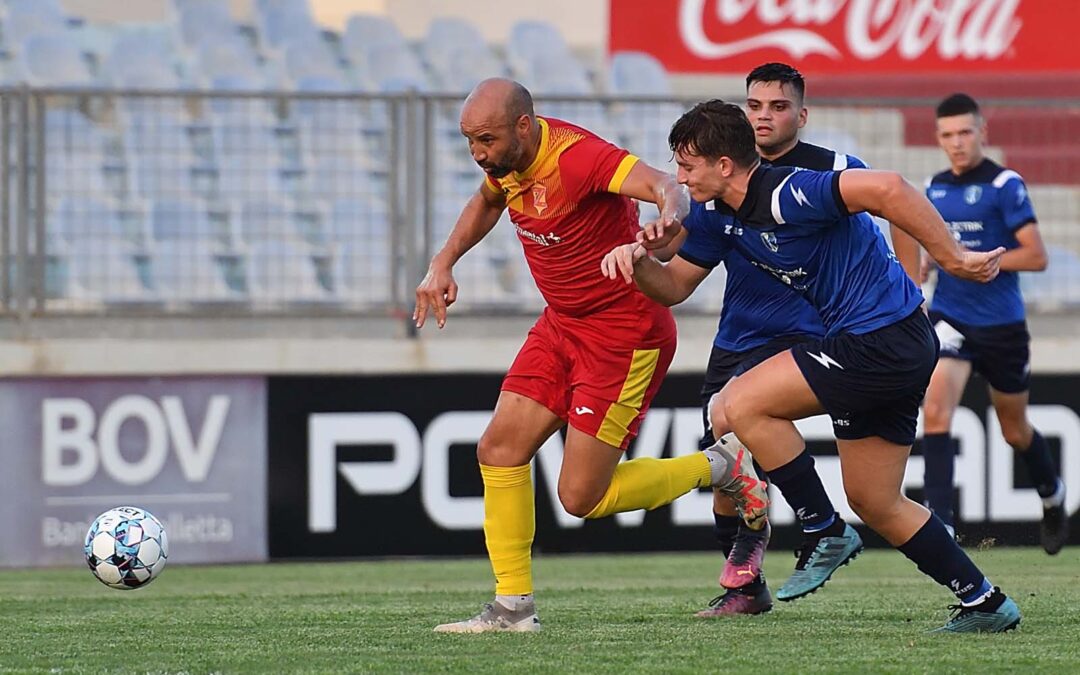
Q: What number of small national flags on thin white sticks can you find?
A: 0